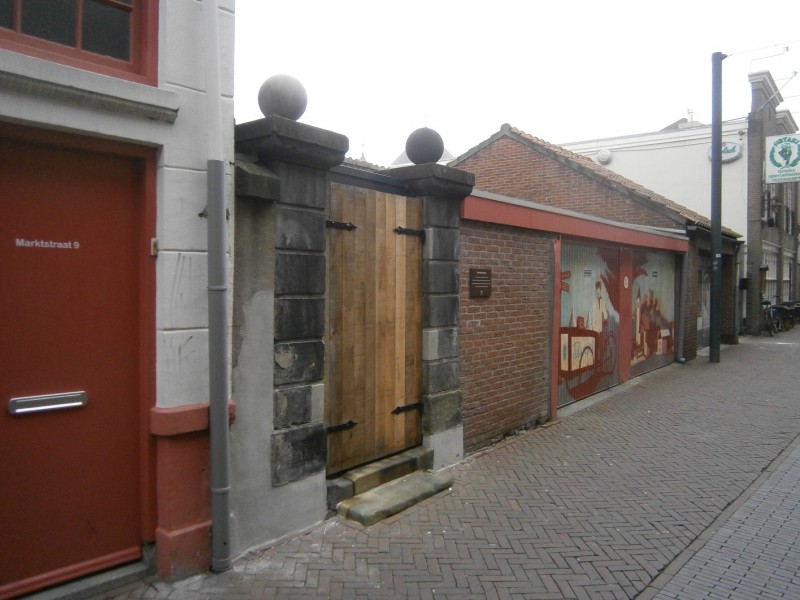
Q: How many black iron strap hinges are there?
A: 4